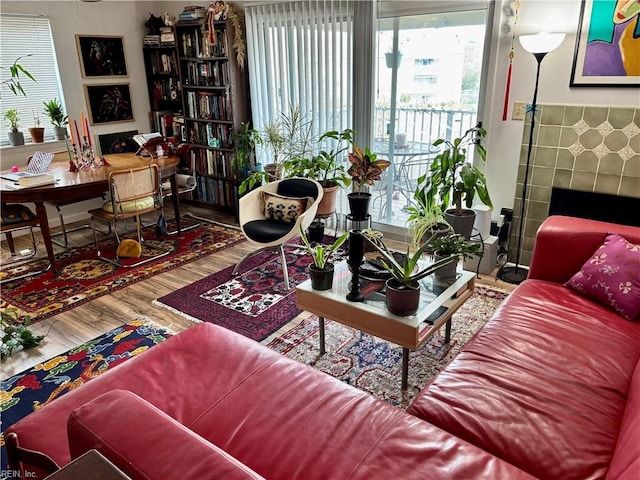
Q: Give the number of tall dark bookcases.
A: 2